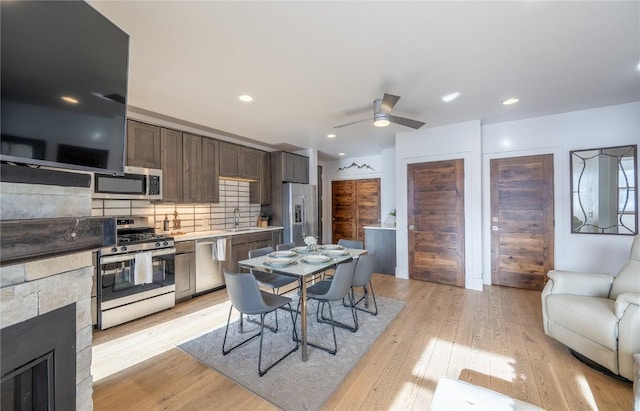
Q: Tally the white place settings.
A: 6